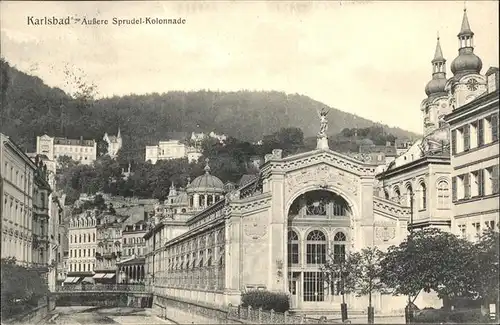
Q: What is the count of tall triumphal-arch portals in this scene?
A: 1